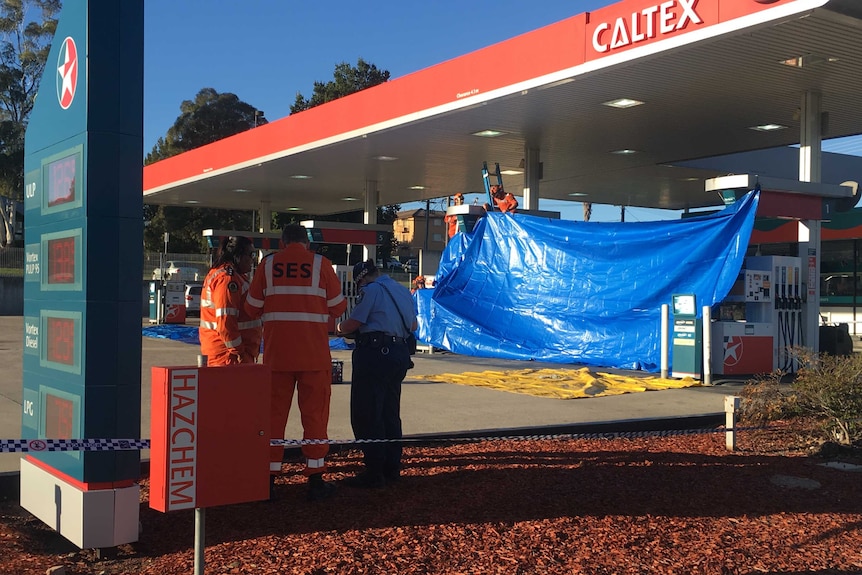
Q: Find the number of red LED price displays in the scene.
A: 4